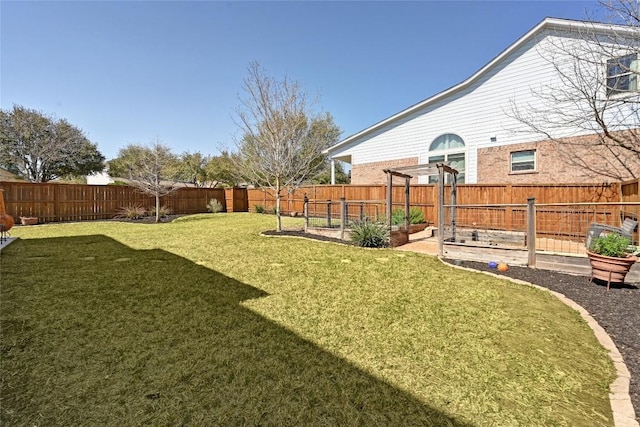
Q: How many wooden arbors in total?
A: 1